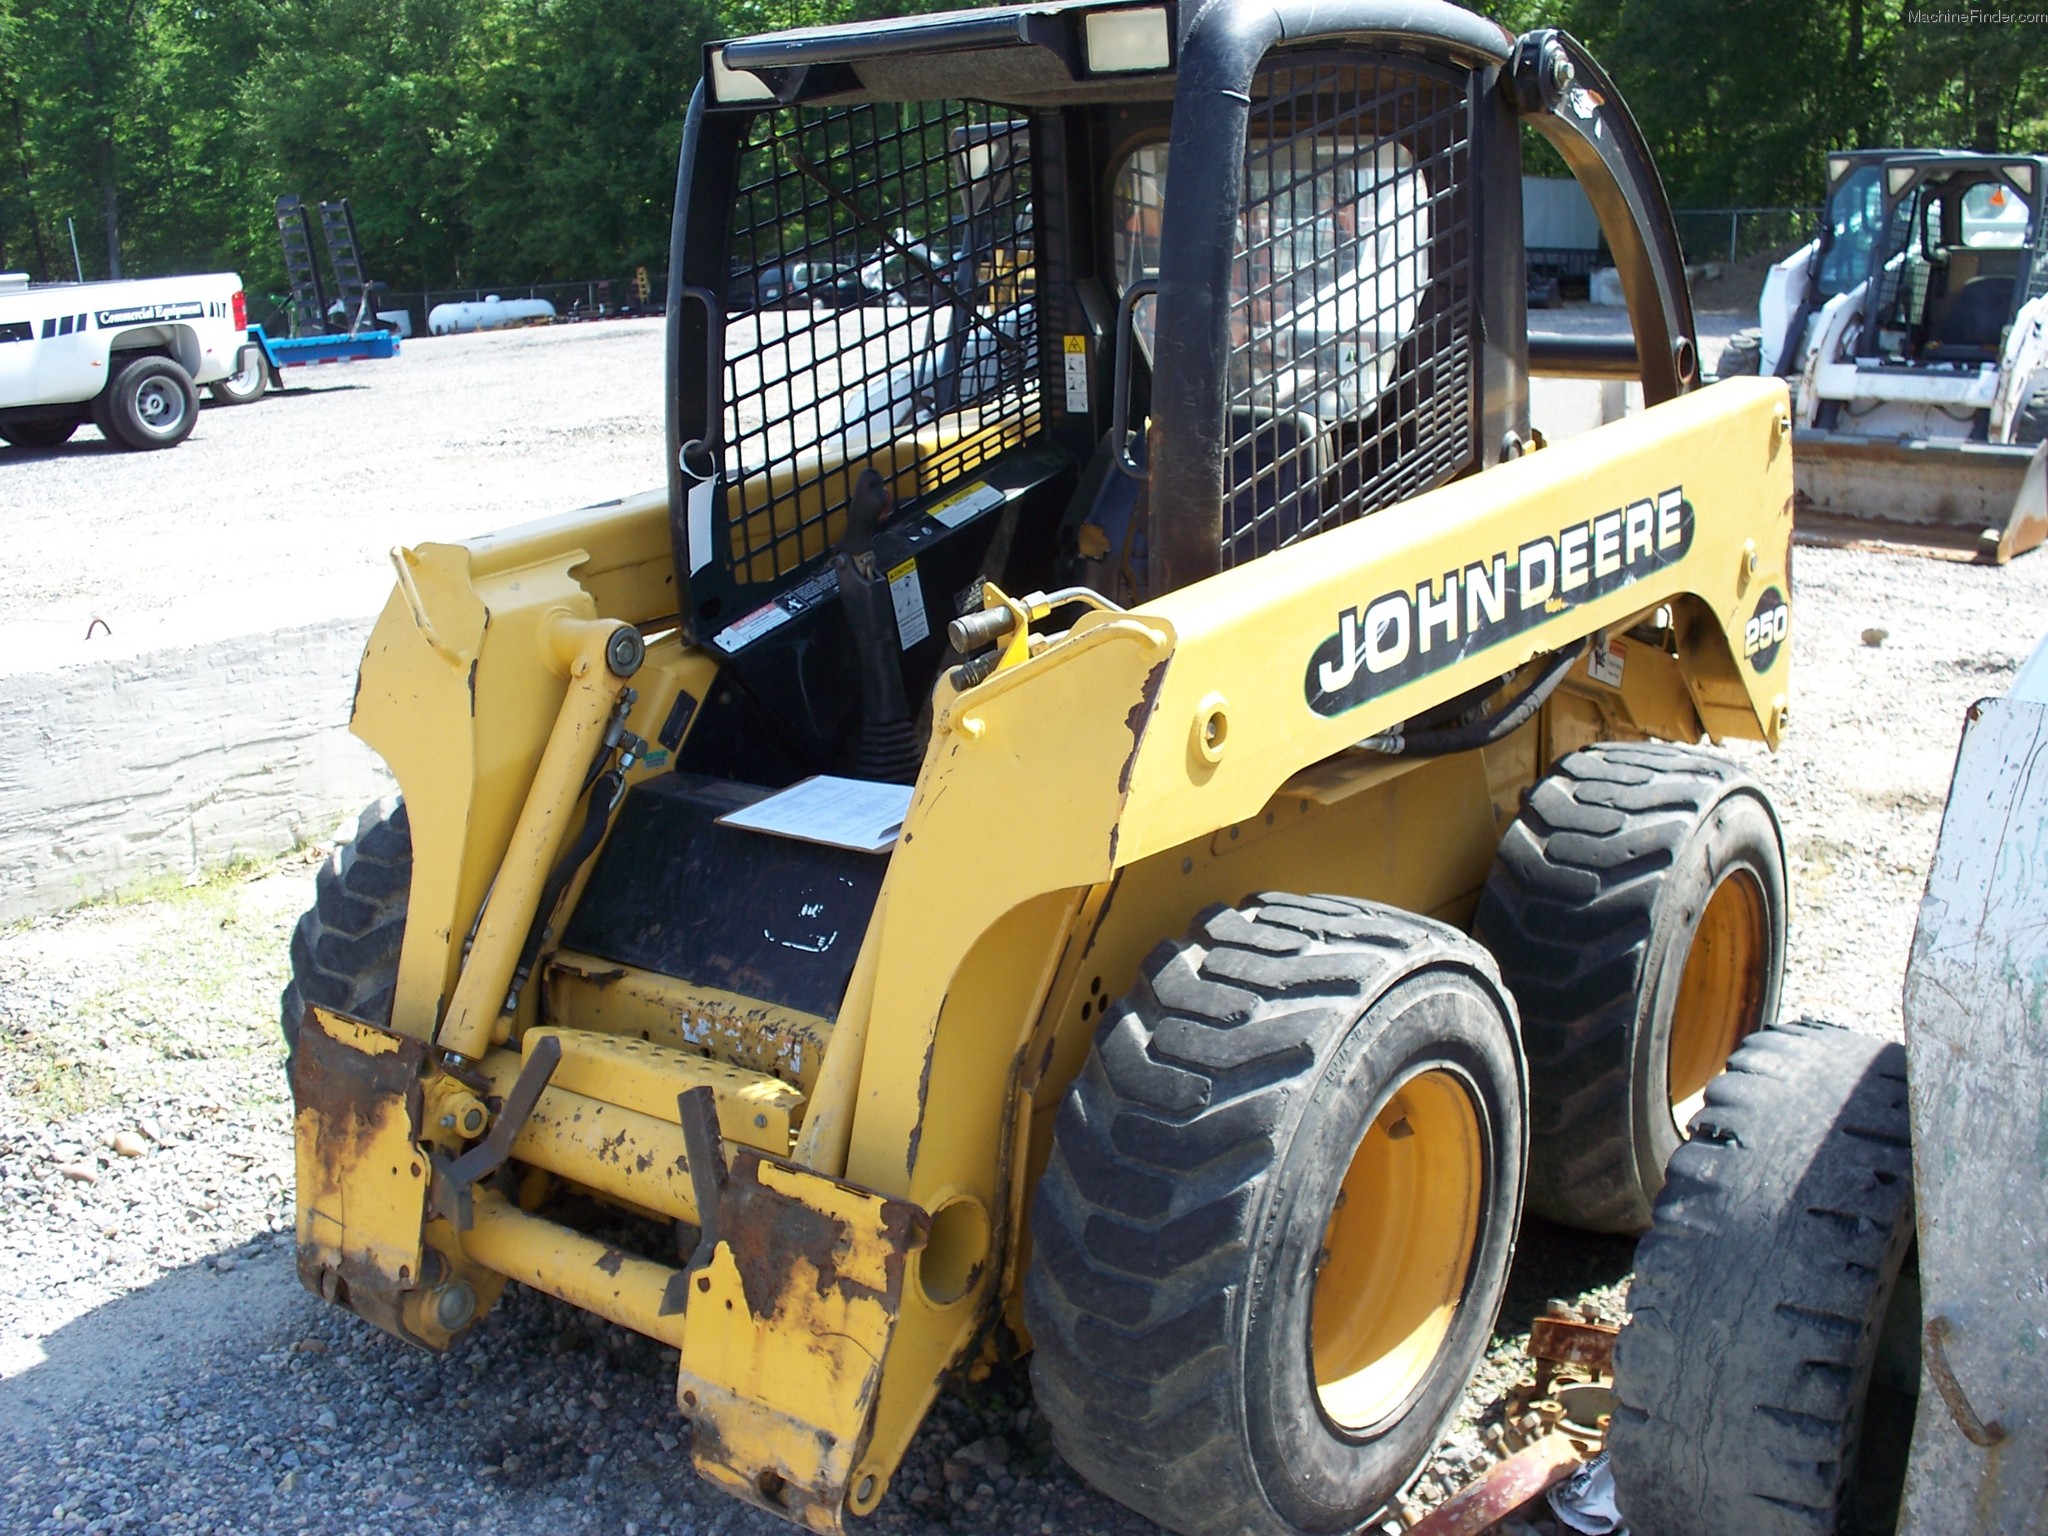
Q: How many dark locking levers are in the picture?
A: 2